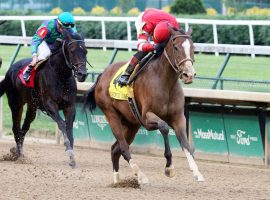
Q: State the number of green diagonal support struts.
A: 3